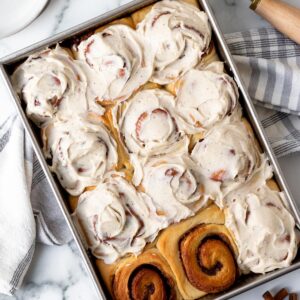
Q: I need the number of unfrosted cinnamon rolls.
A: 2